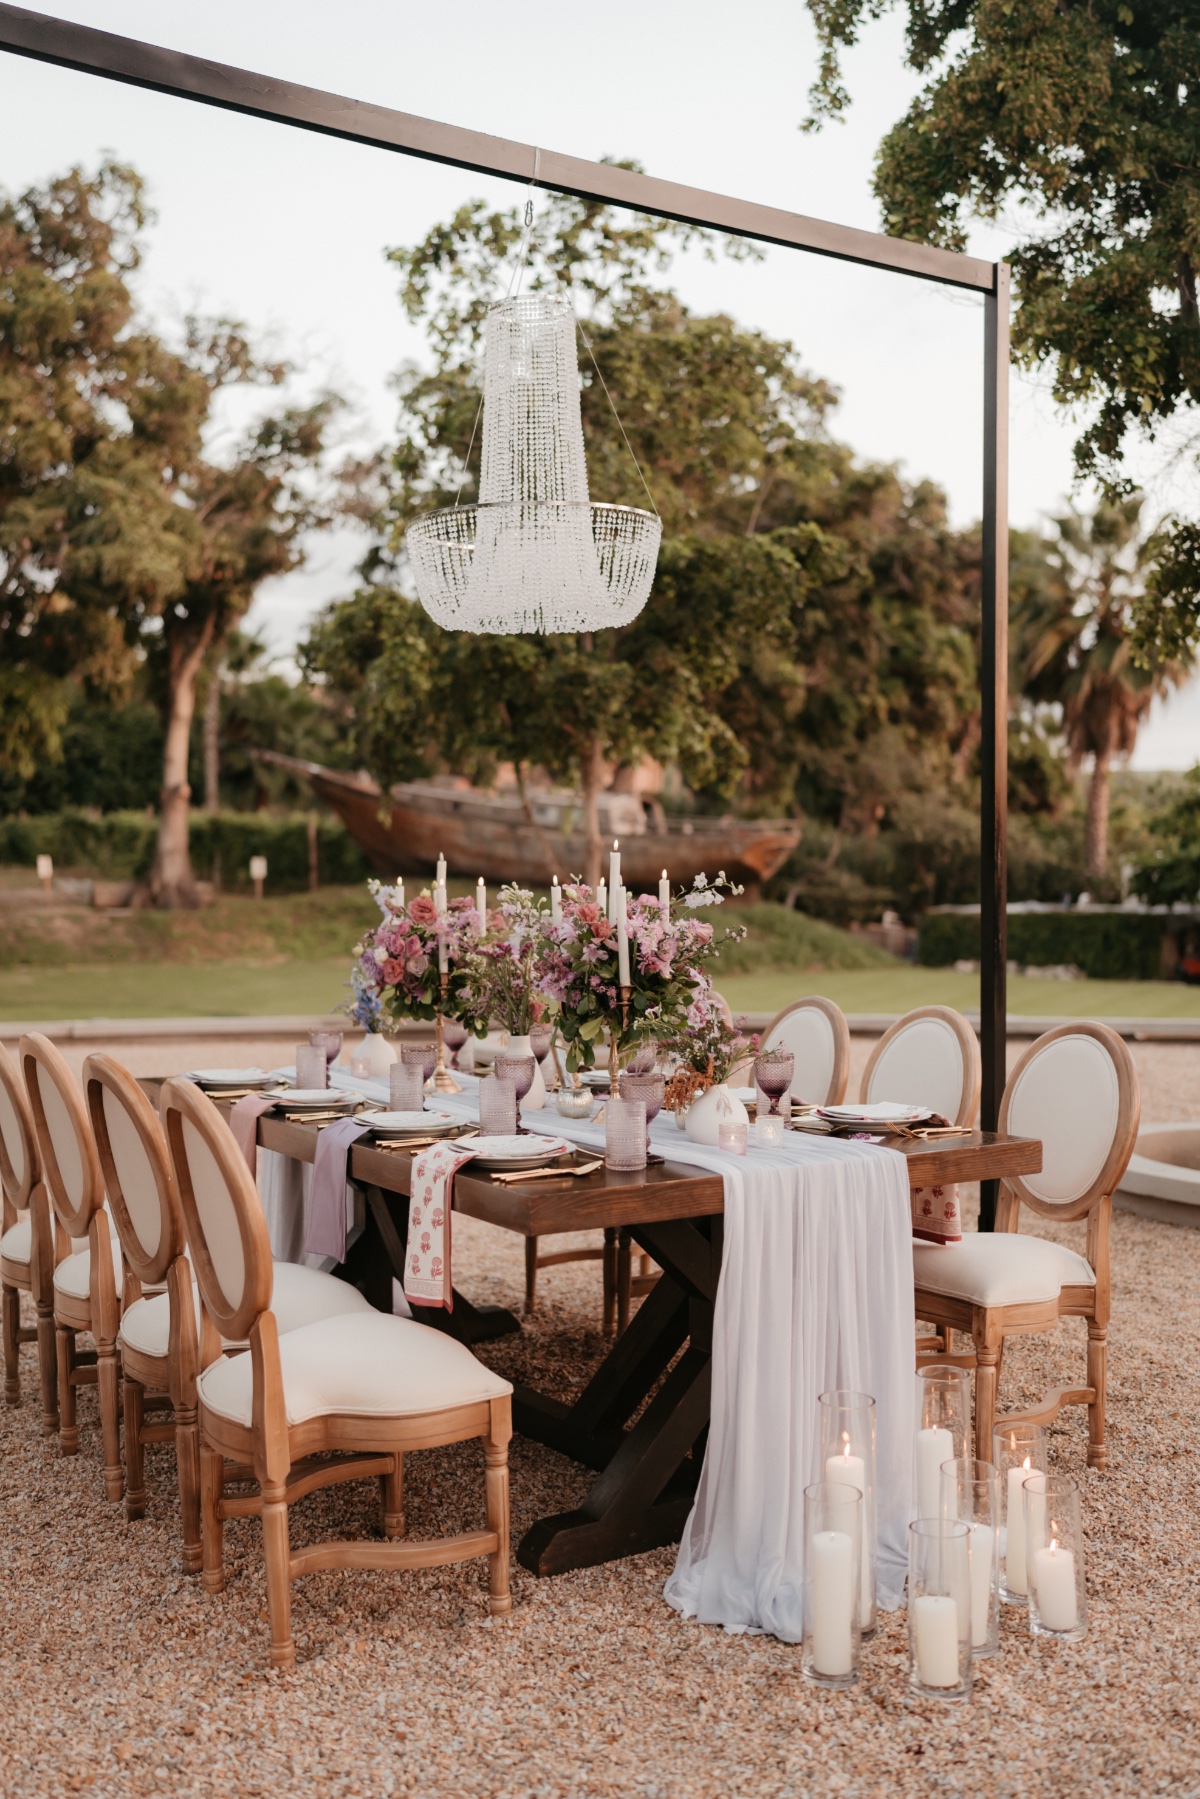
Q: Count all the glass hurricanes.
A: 7